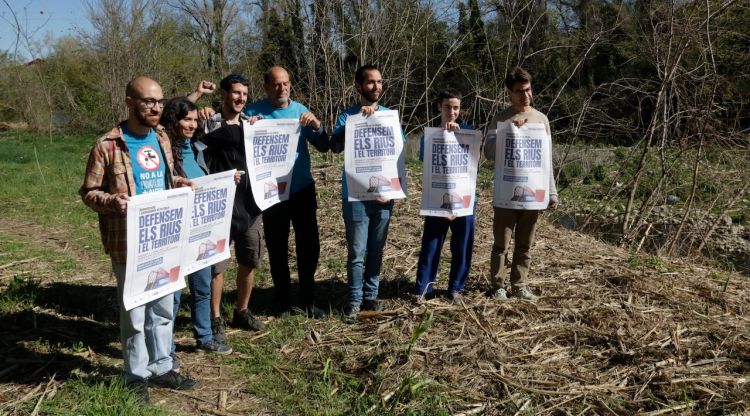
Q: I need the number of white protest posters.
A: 6